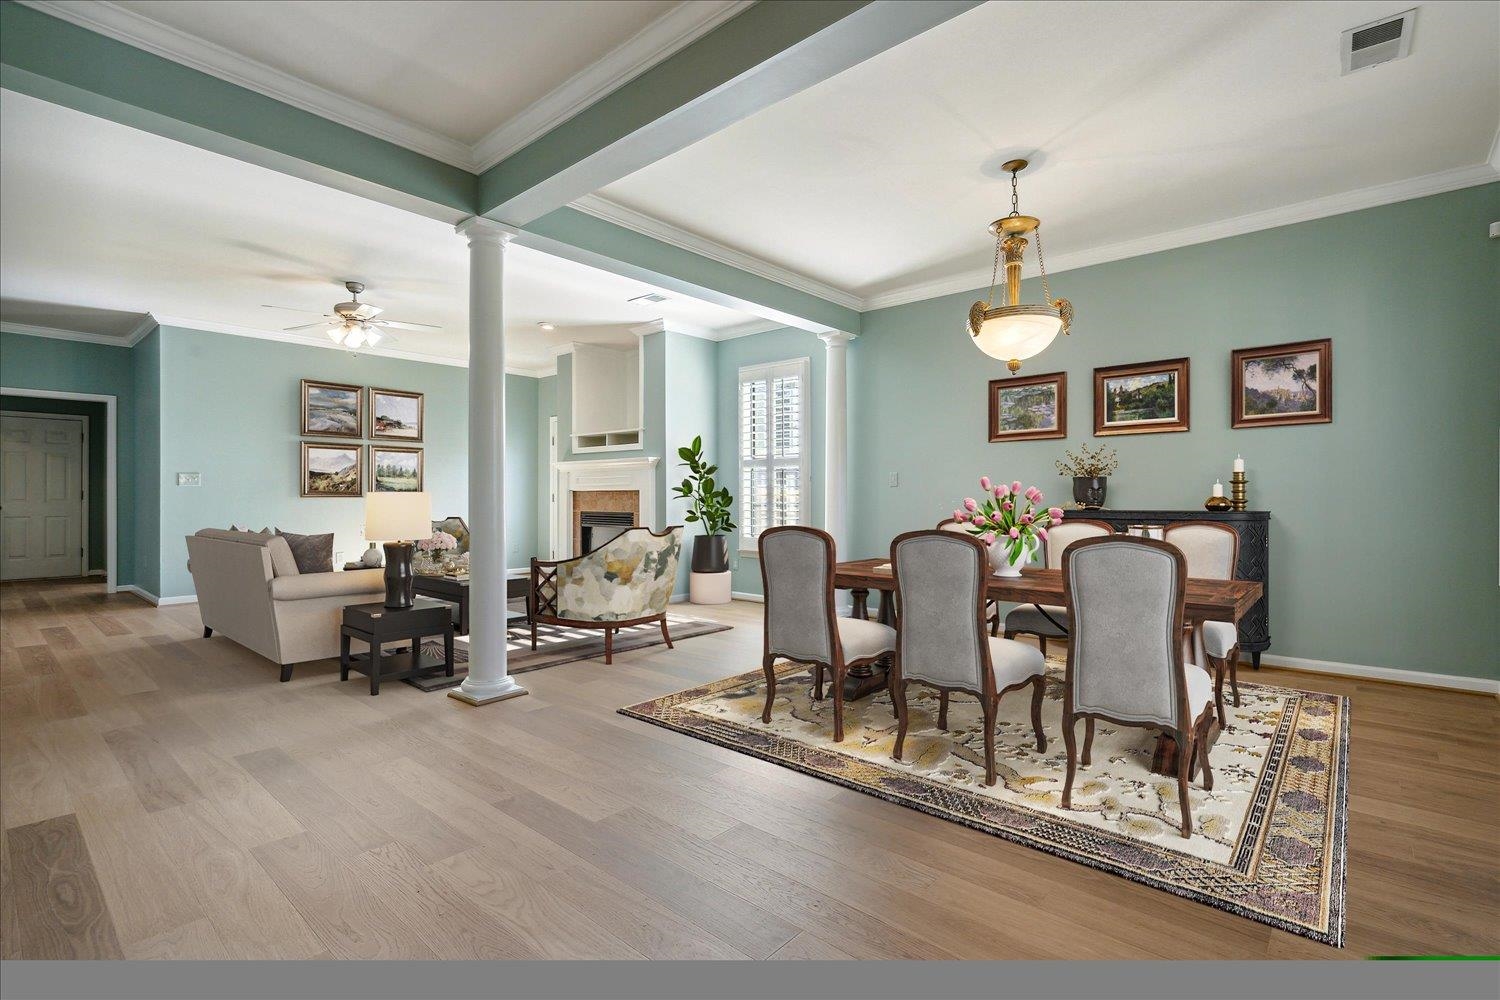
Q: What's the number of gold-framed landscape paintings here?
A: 4